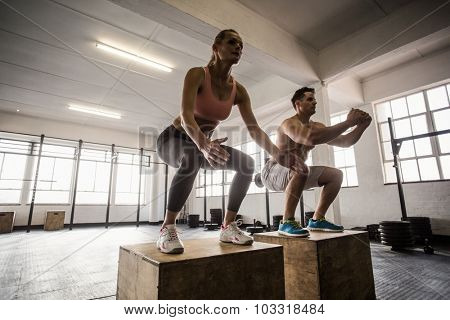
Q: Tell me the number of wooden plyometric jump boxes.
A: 4